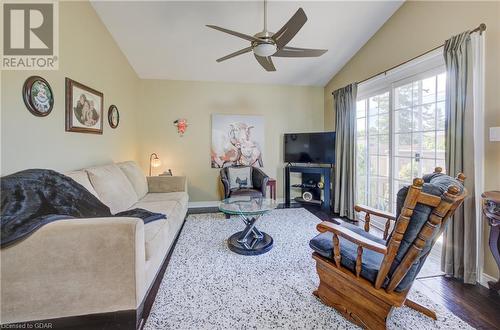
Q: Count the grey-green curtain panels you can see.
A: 2